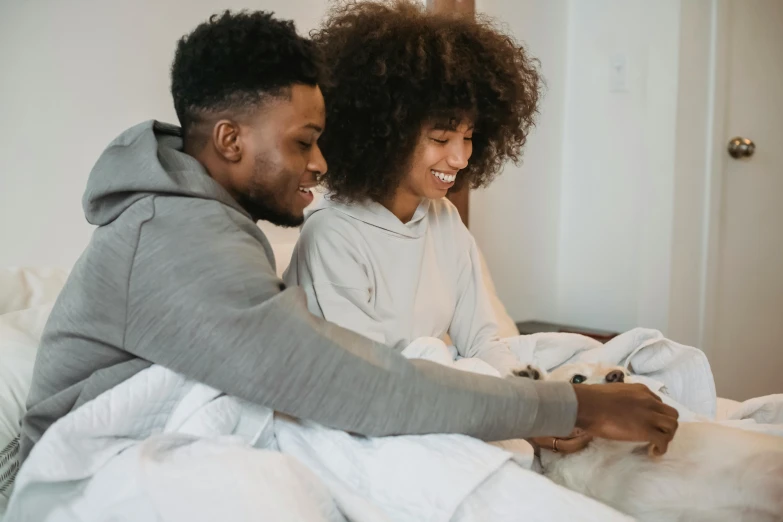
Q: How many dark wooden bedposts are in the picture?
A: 1